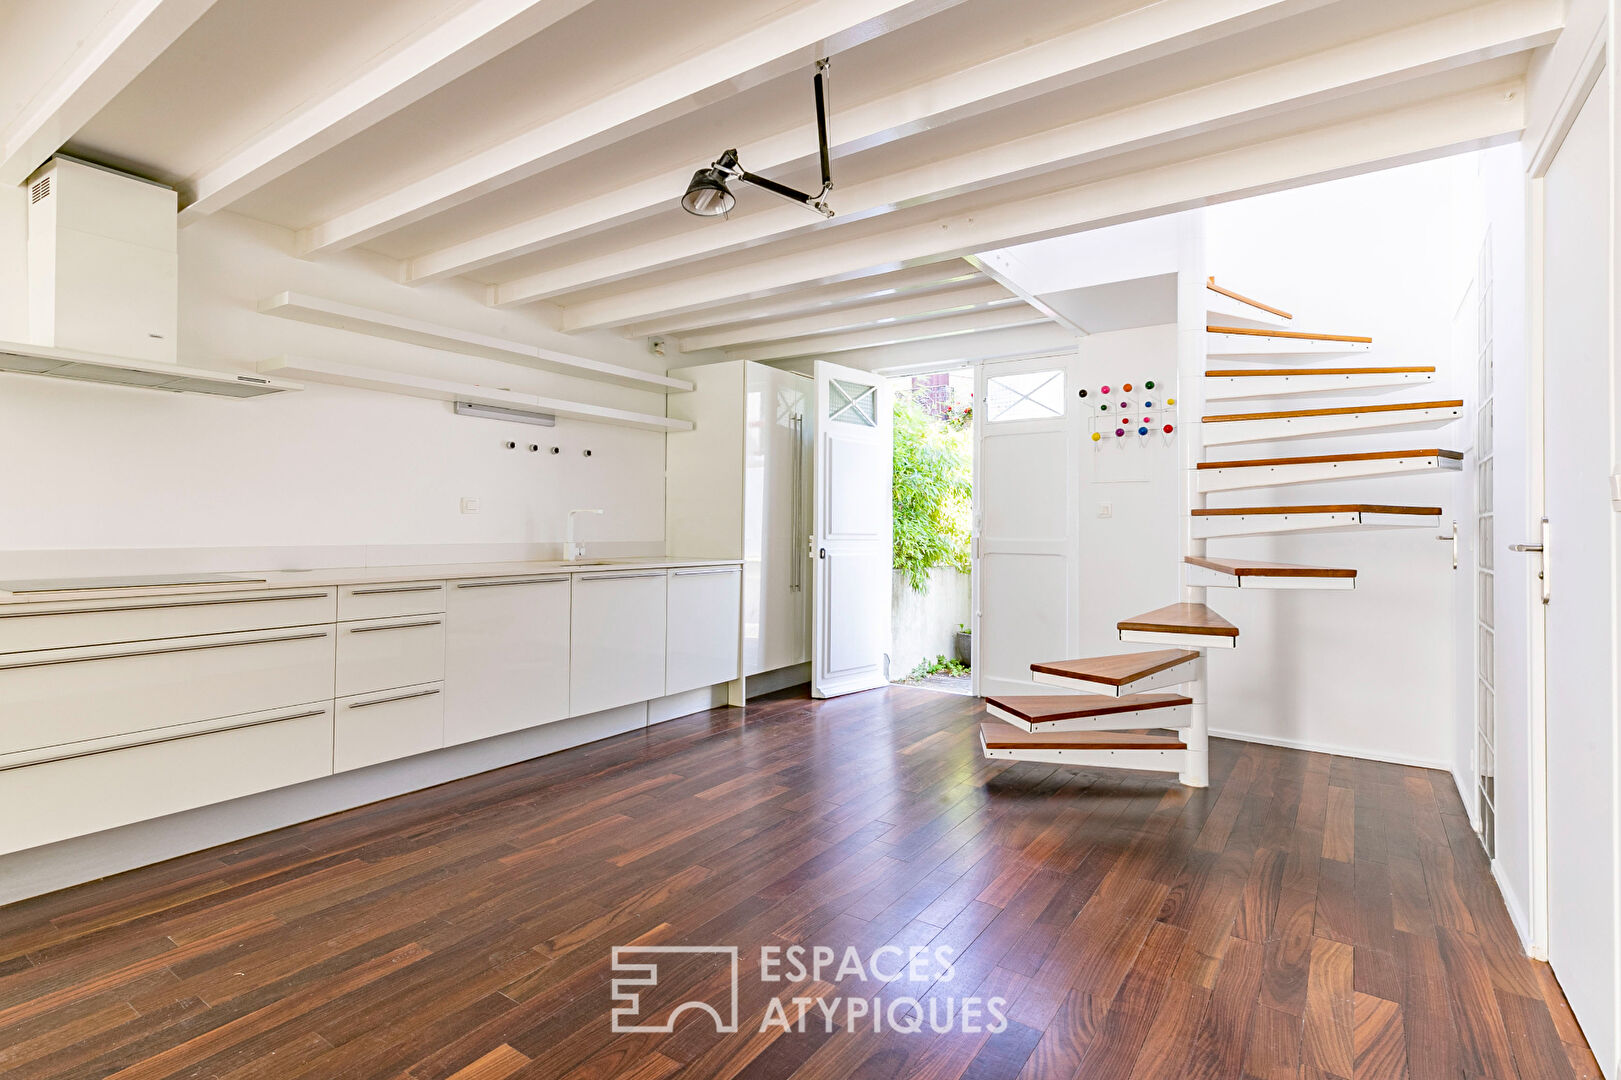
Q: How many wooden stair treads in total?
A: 11